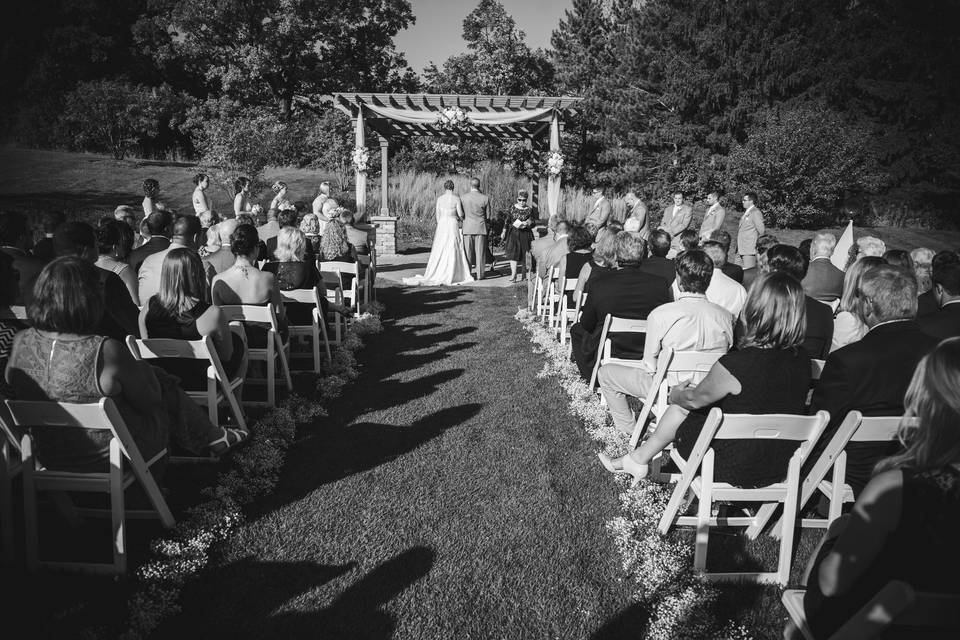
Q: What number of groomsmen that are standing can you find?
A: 5